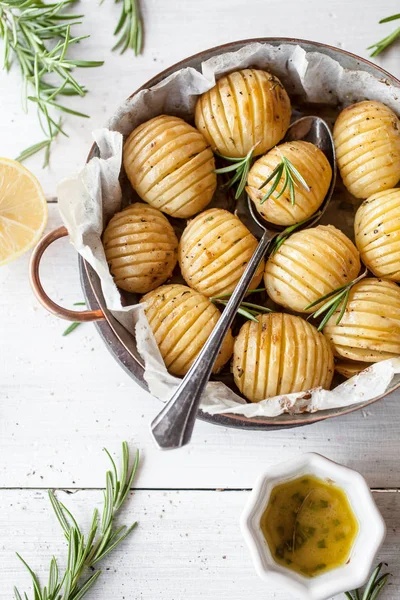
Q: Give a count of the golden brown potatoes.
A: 11